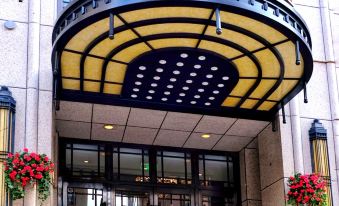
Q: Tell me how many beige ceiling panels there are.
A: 12